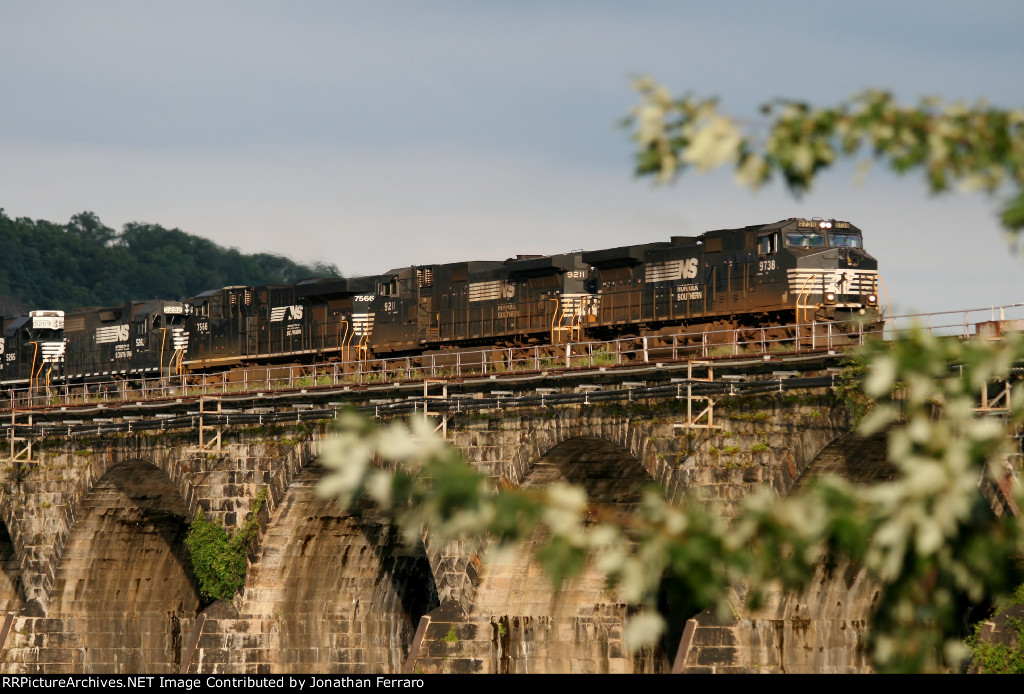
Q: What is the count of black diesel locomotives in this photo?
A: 5